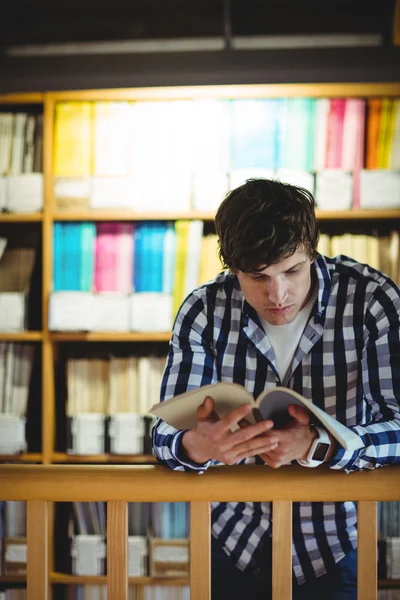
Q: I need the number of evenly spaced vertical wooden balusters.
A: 5